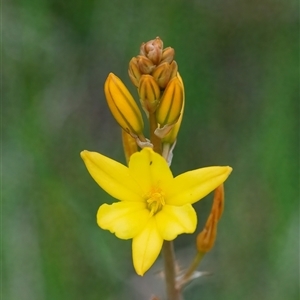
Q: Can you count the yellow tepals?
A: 6